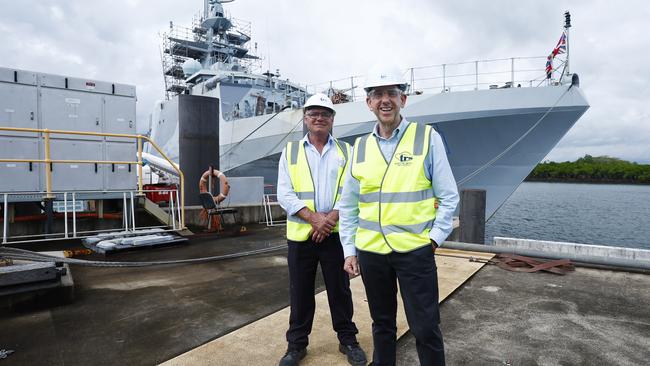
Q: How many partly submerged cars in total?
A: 0